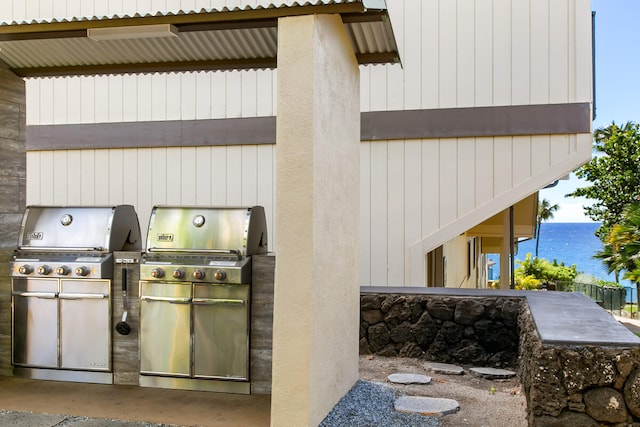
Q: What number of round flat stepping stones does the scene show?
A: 4